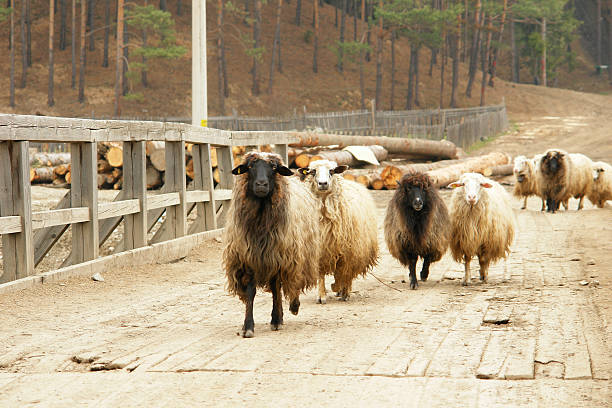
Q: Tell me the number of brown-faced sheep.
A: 3